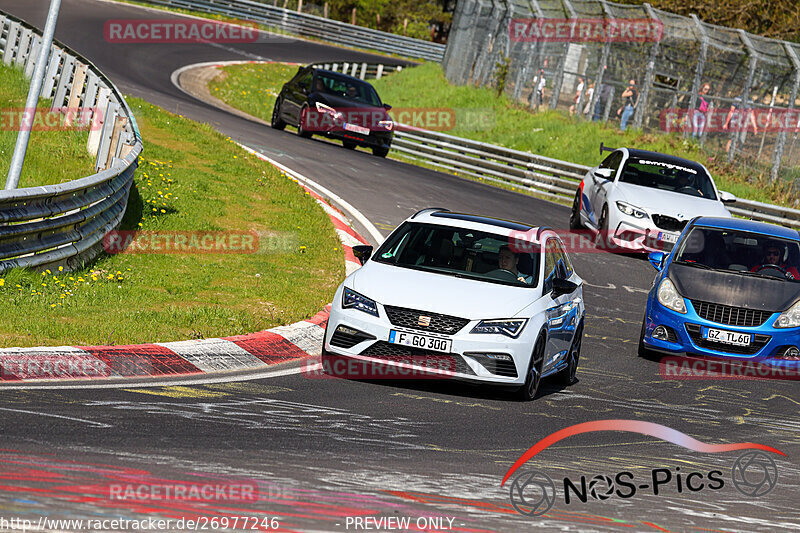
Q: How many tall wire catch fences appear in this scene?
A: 1